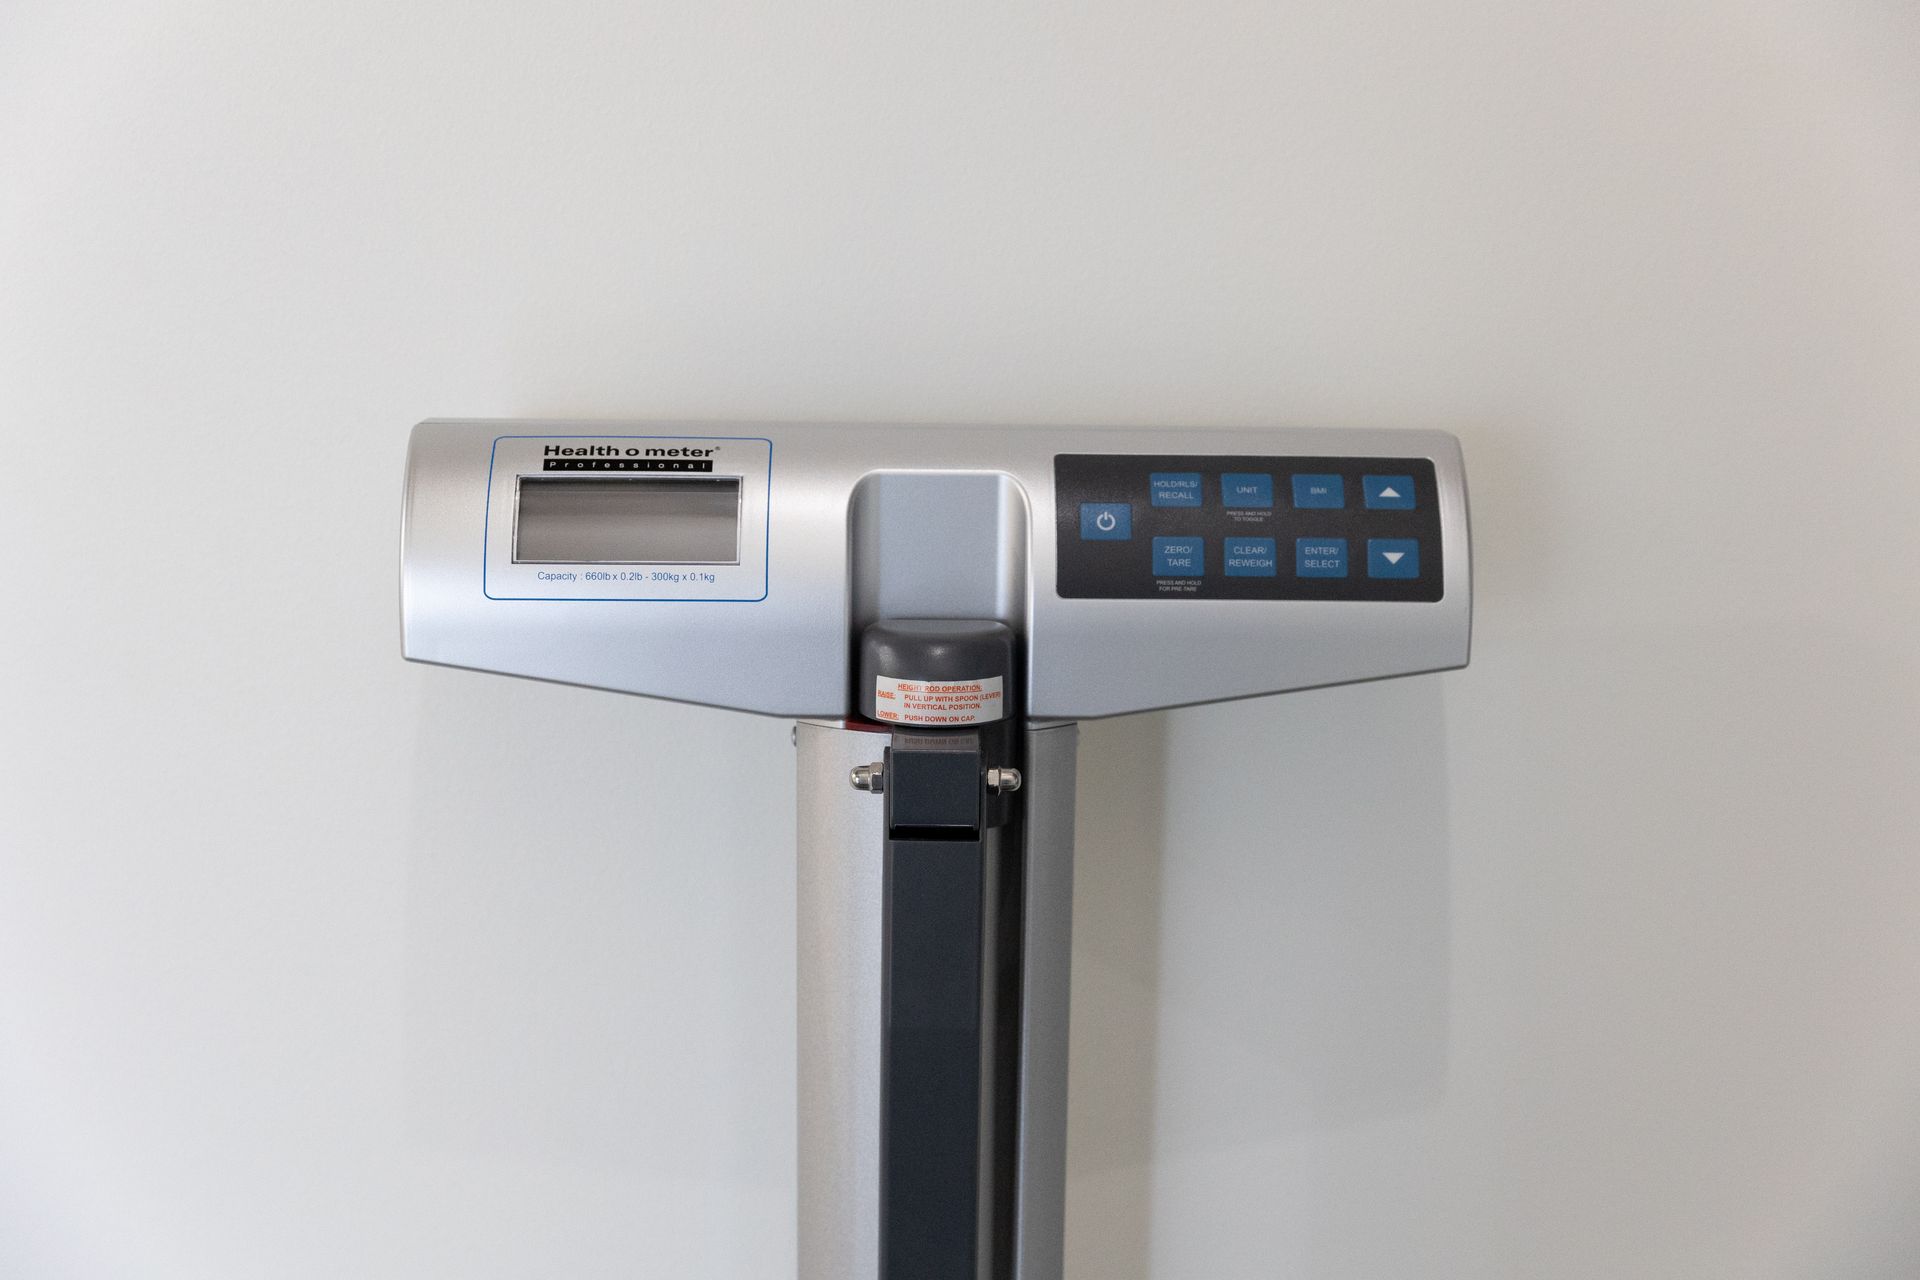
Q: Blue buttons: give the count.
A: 9